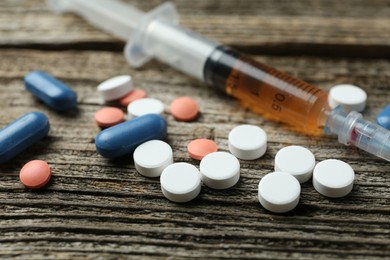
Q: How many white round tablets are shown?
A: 10